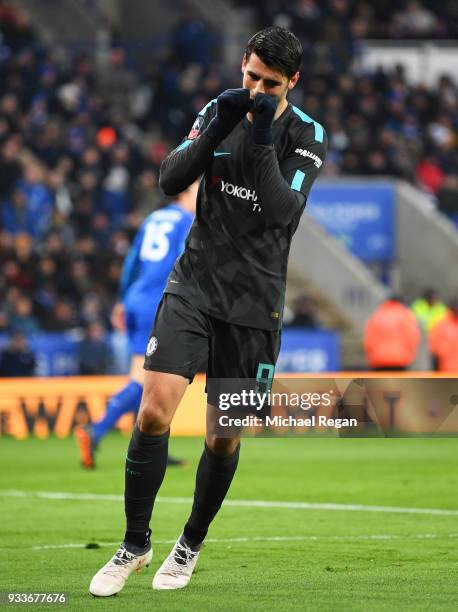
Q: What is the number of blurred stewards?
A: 3